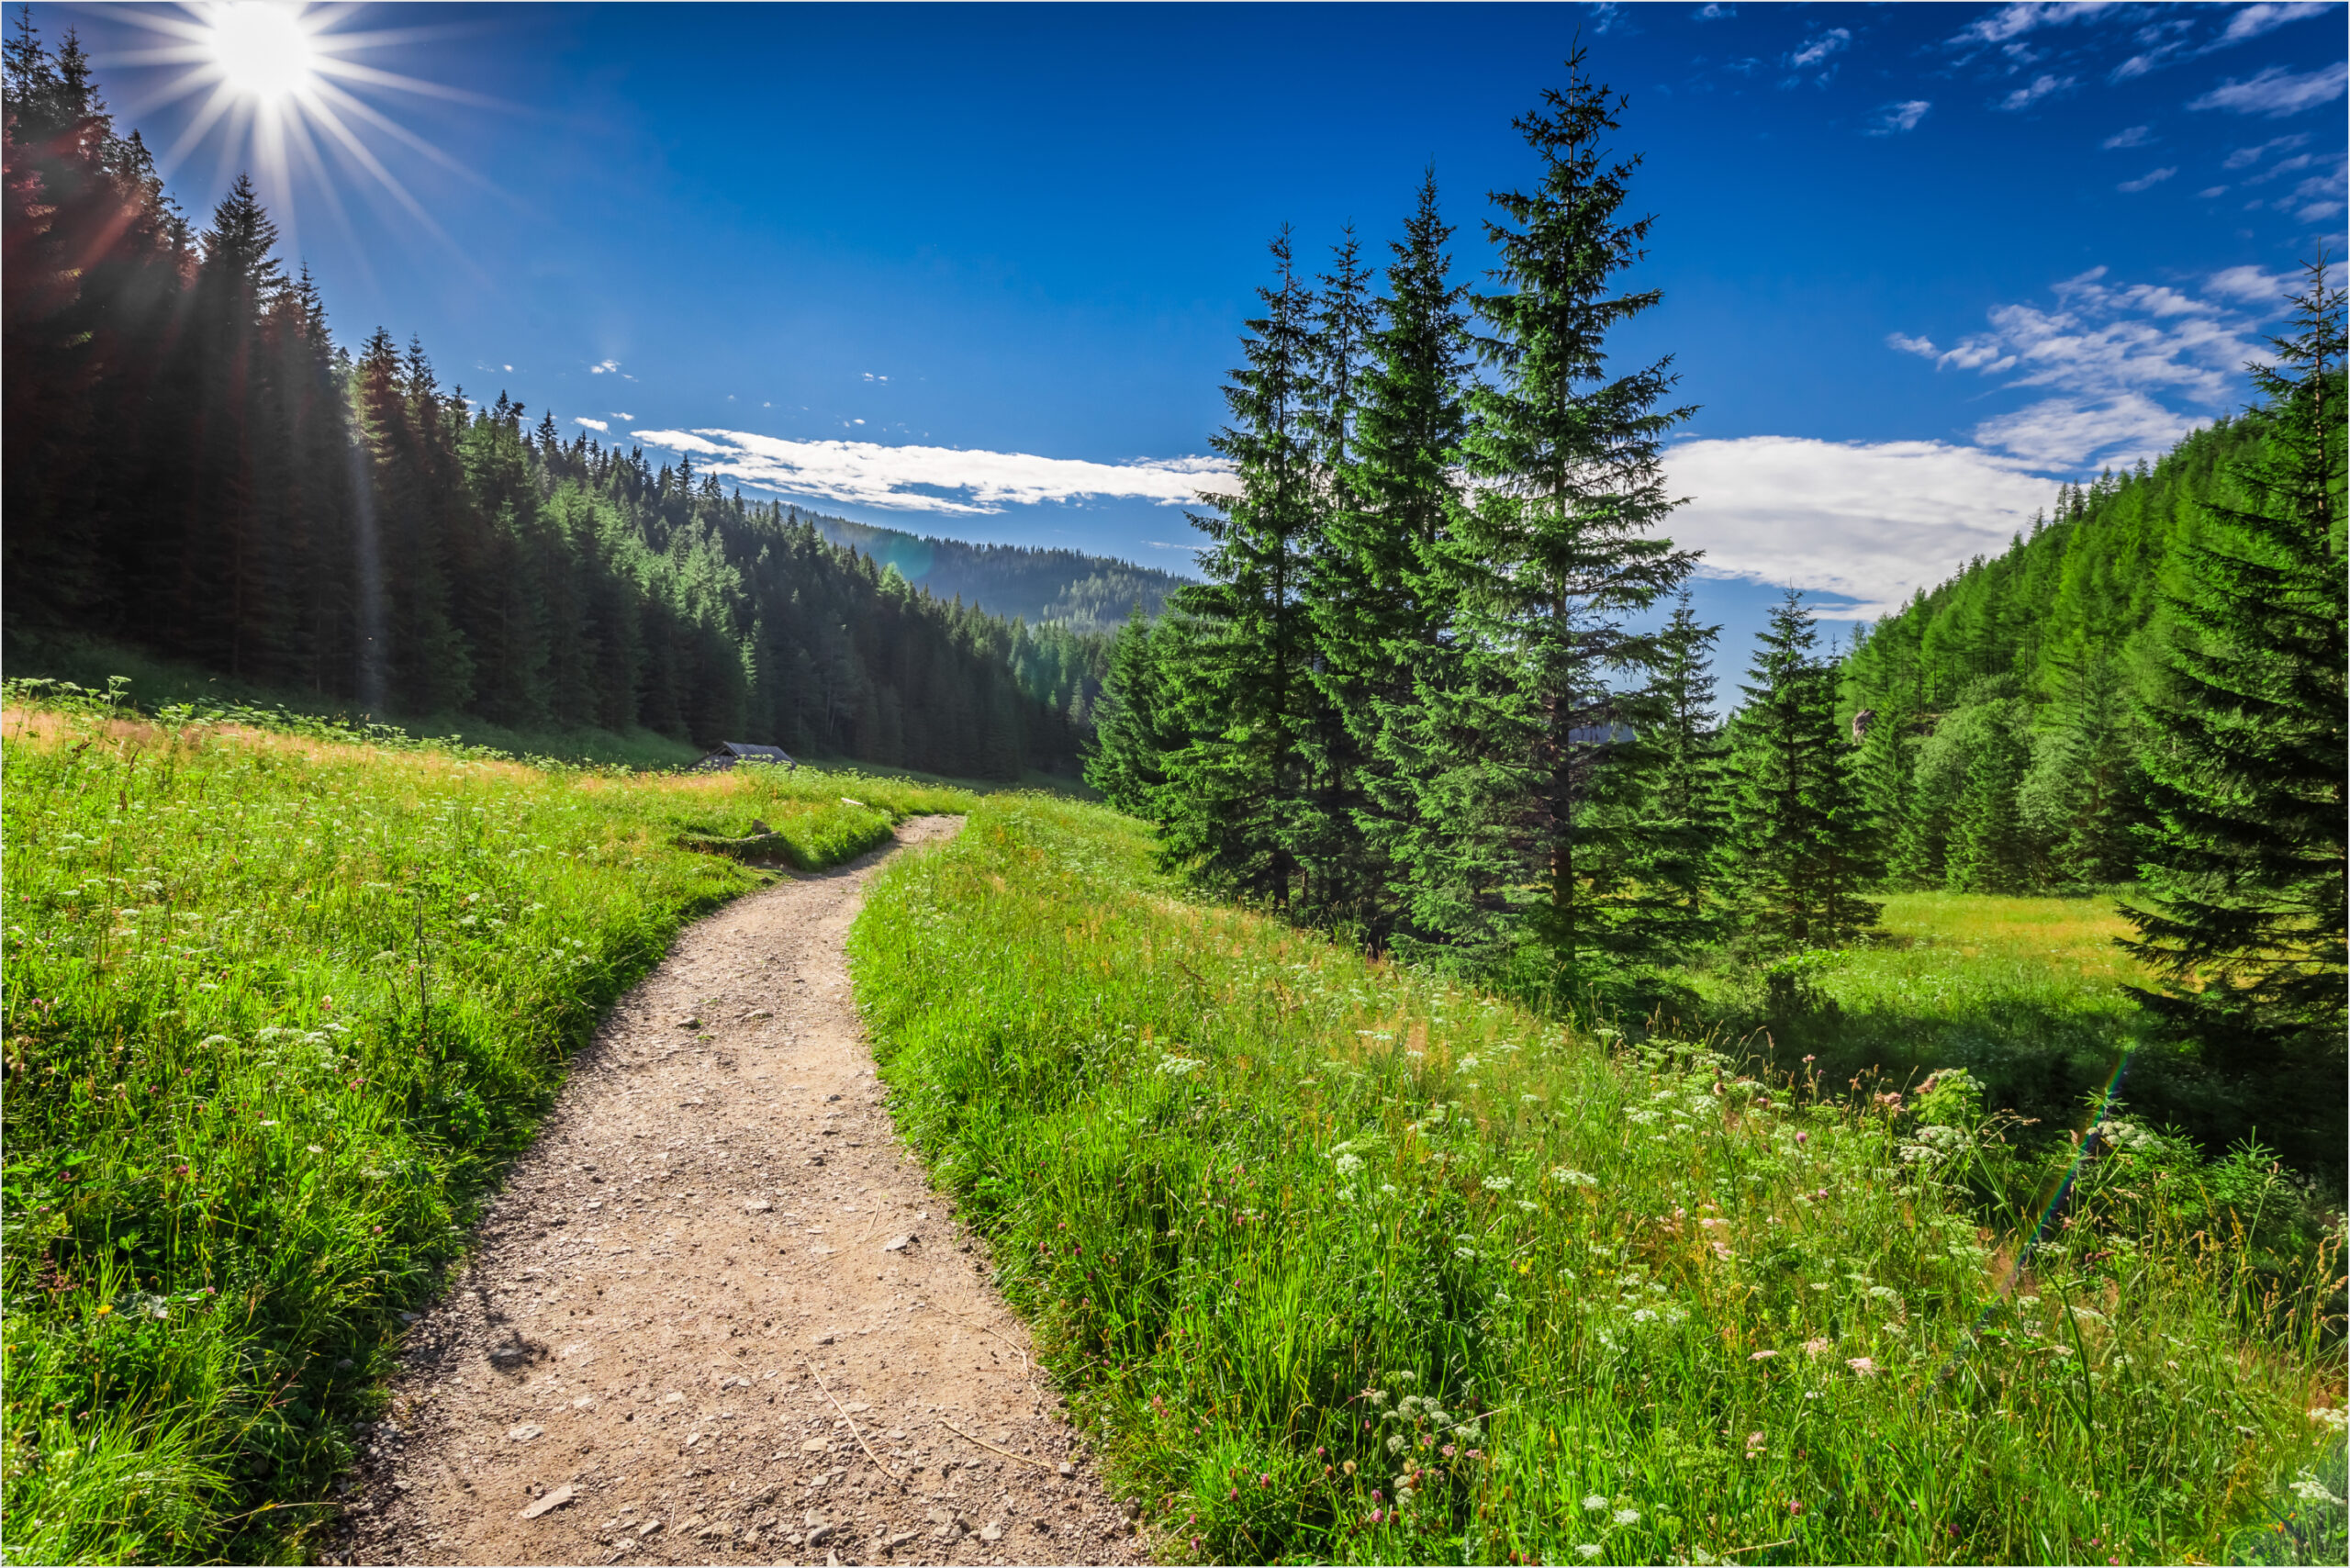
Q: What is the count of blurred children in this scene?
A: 0